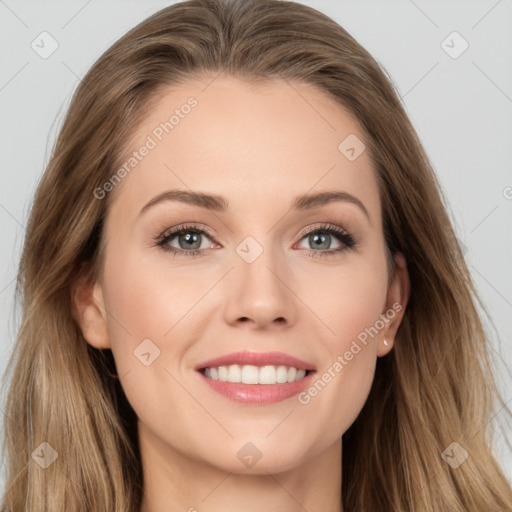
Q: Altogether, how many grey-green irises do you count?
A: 2